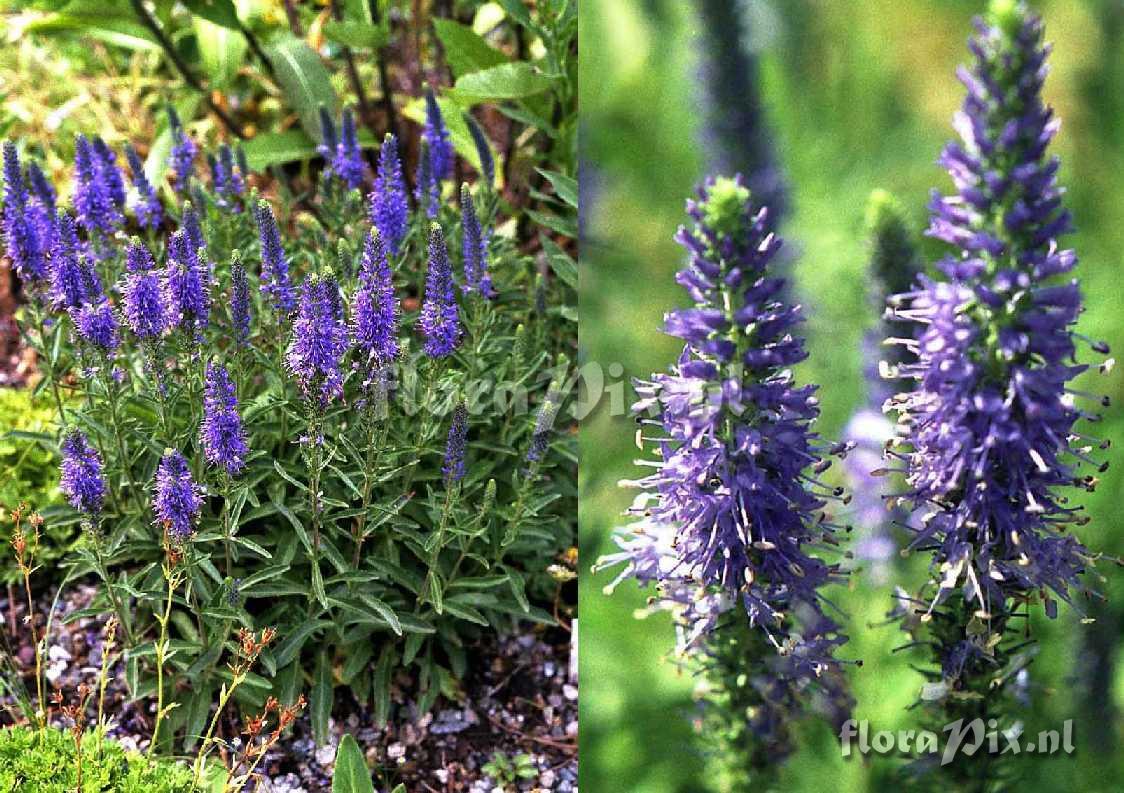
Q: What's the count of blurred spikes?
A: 2